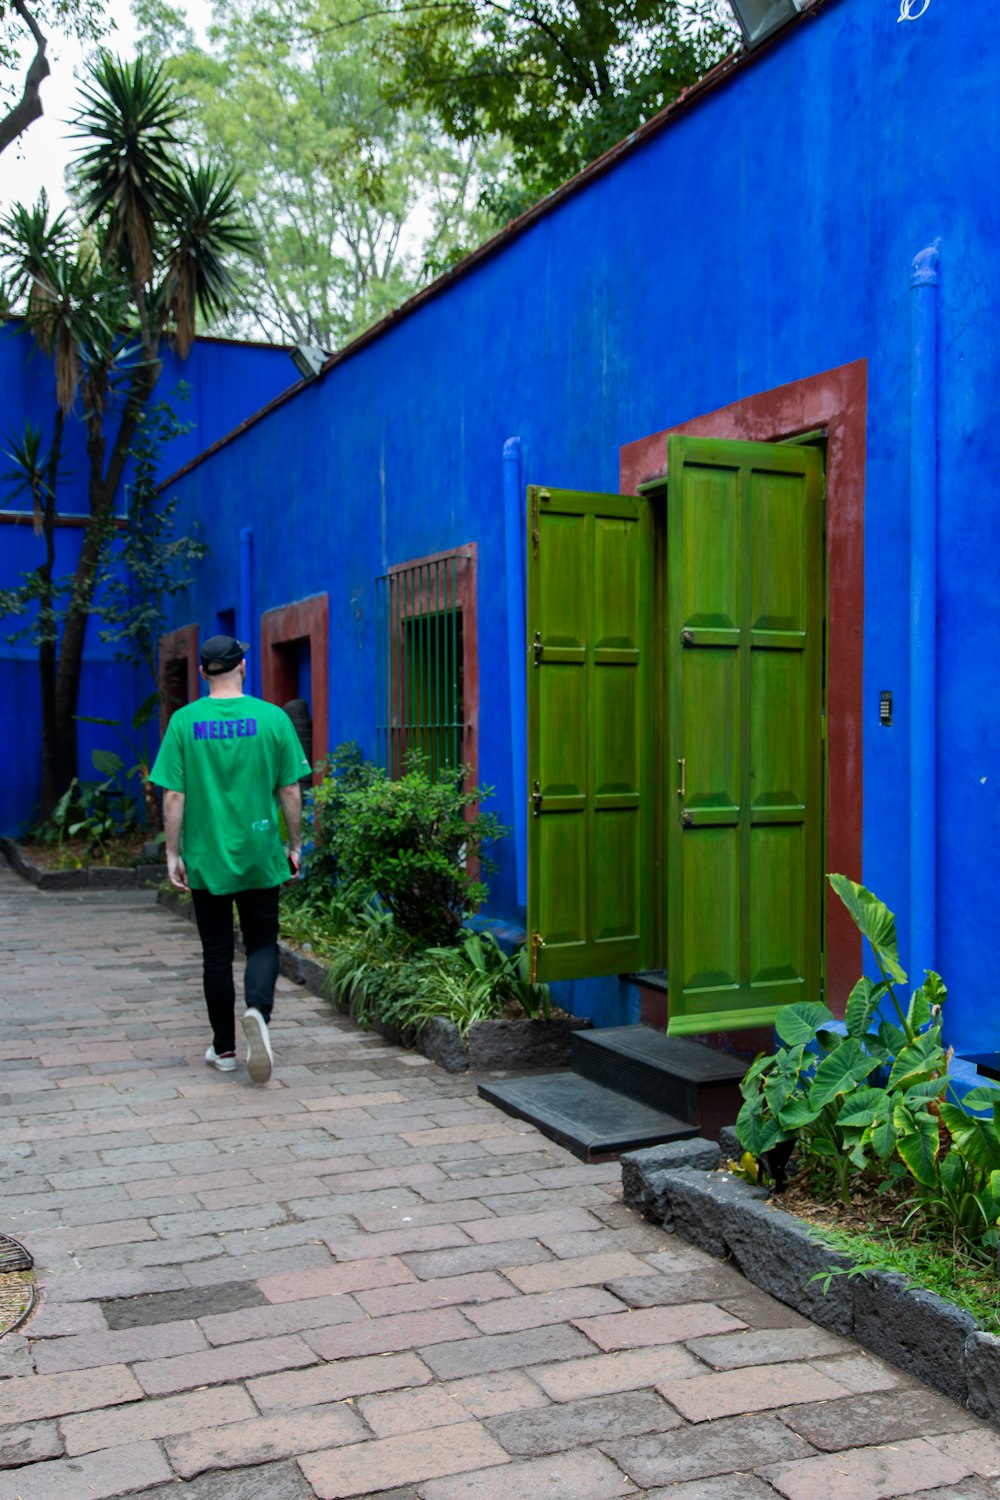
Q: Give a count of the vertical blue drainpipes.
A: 3